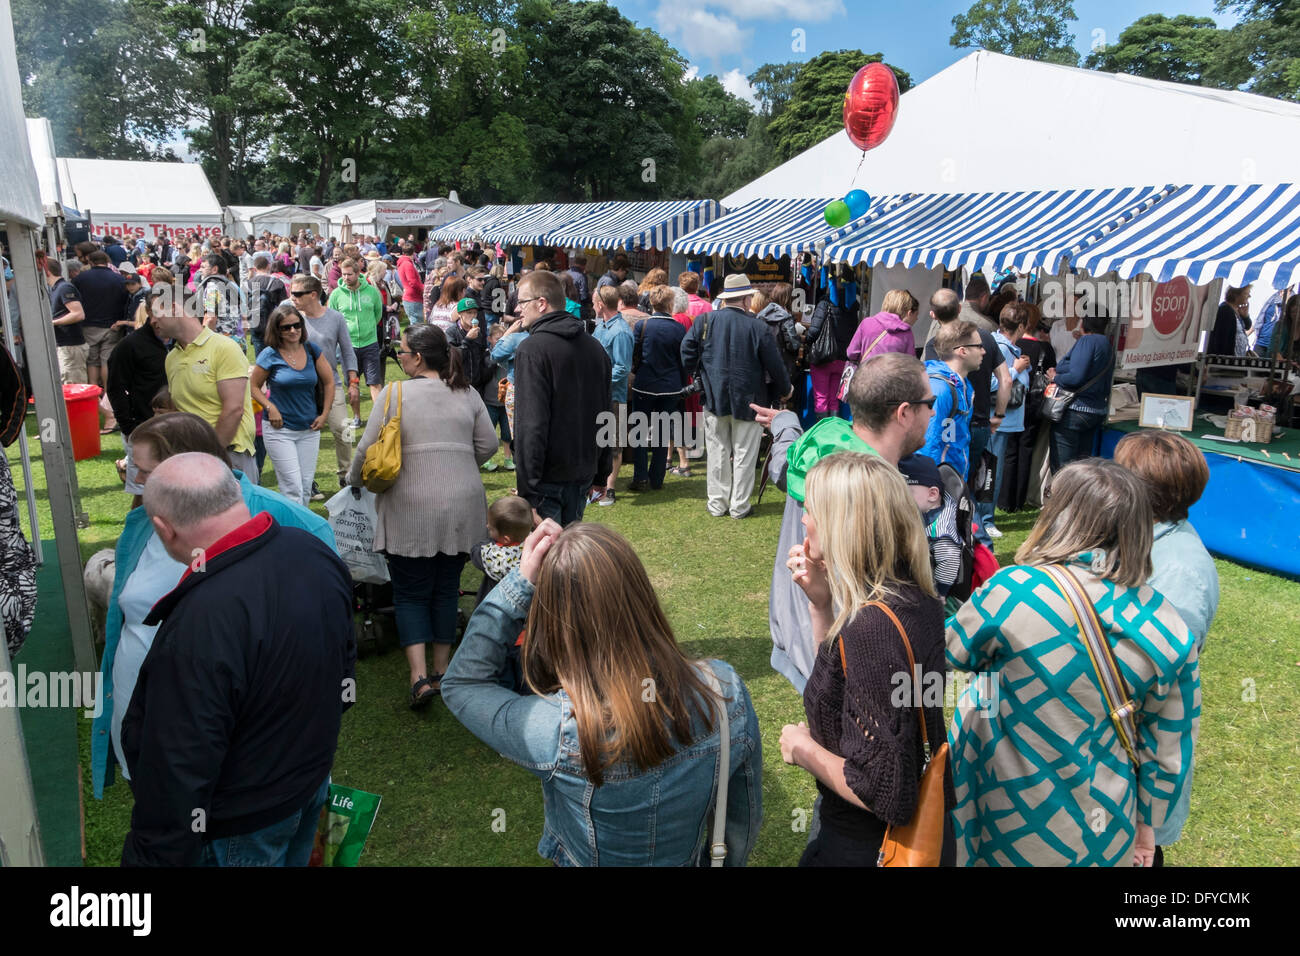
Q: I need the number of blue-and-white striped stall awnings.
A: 6